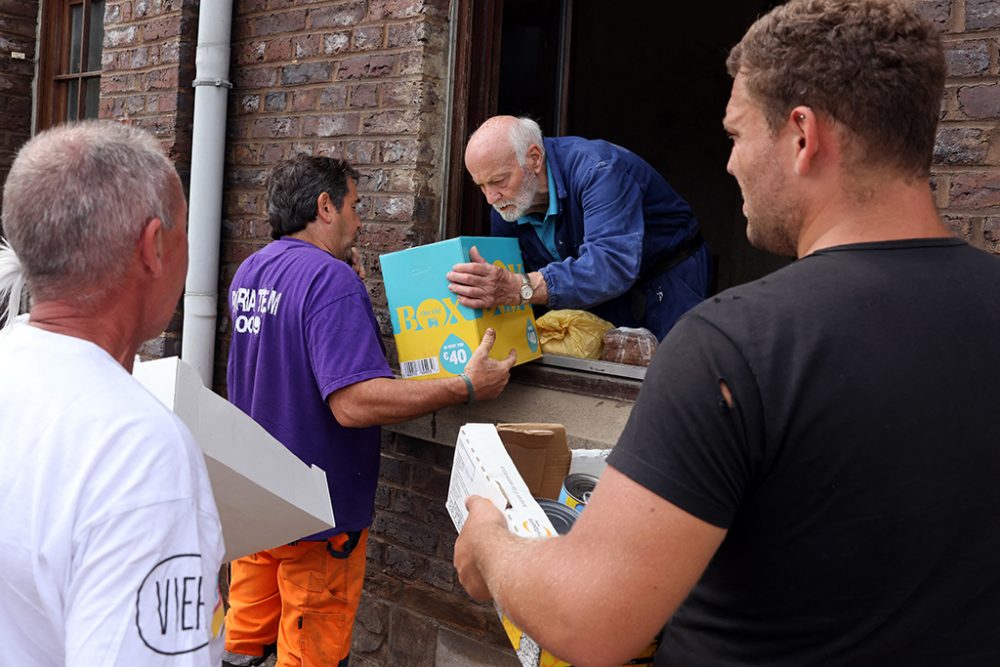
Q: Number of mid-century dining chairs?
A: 0